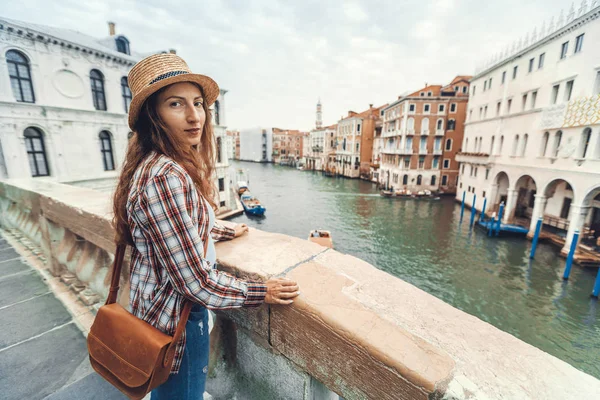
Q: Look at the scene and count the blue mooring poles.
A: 8